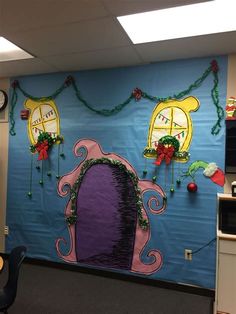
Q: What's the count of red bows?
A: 2